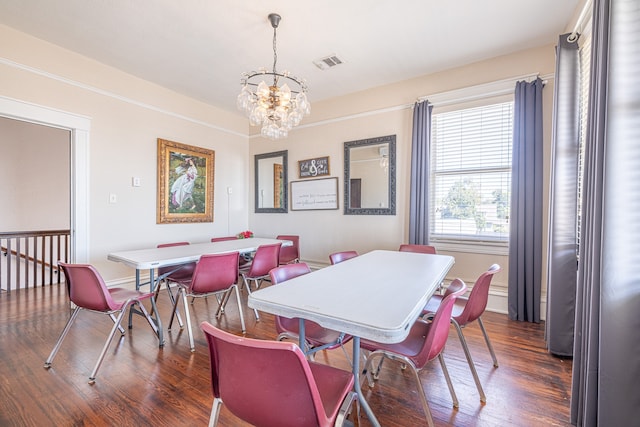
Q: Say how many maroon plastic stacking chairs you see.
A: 12